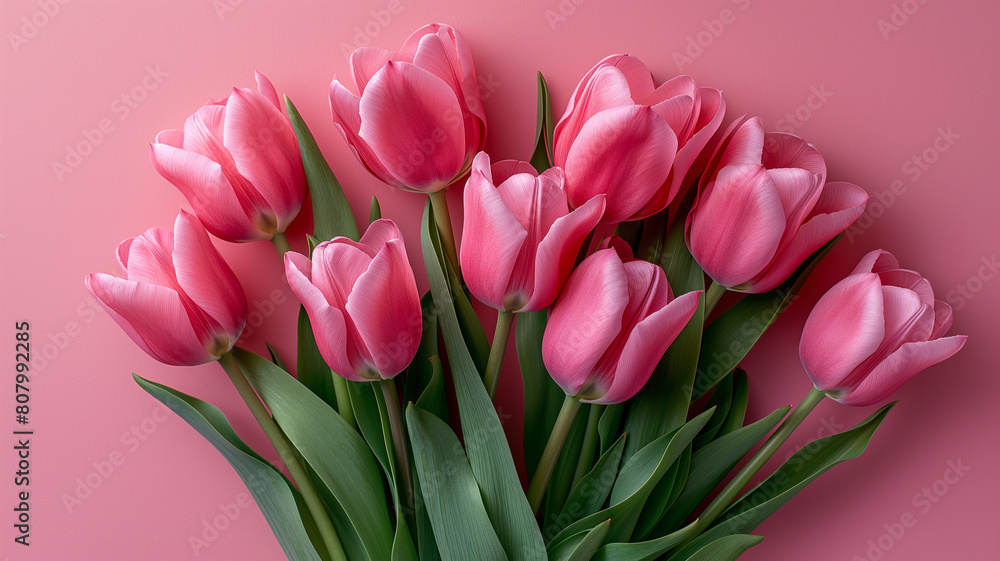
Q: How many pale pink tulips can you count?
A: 9